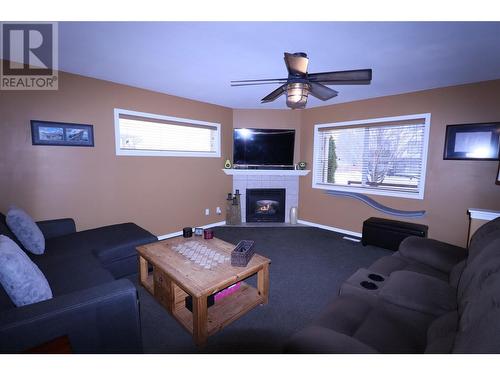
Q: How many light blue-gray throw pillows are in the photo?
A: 2